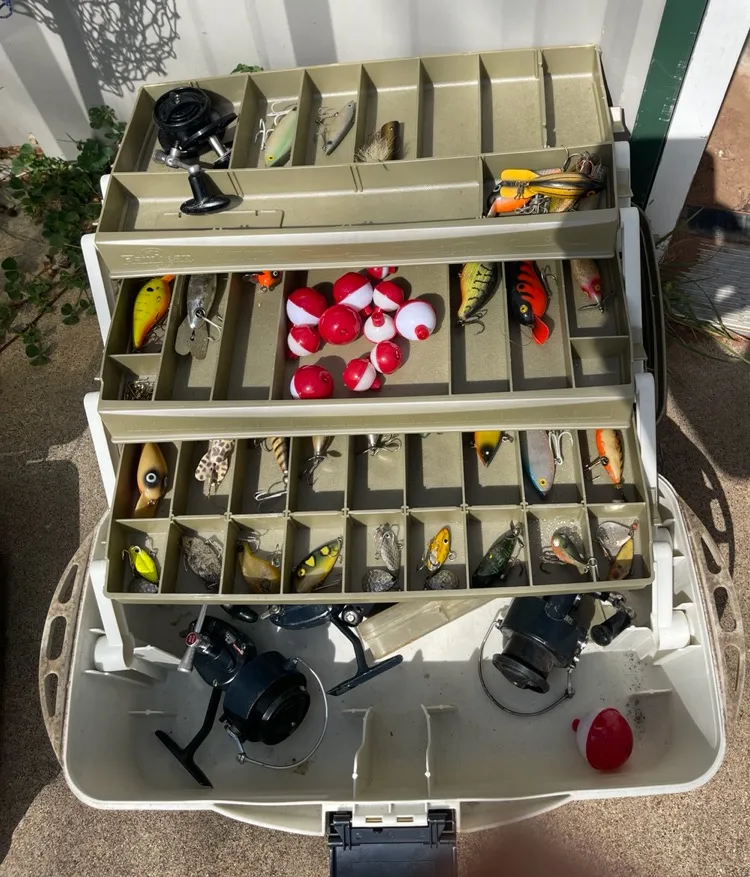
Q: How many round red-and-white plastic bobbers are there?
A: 12